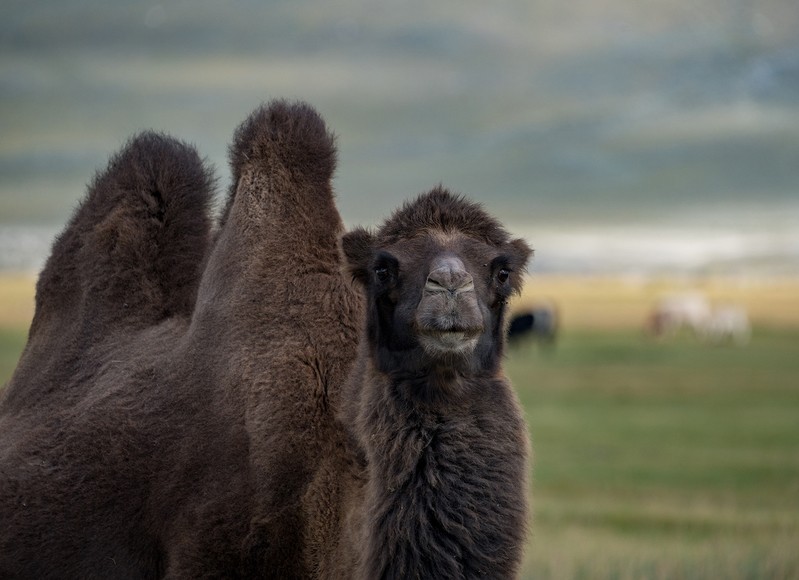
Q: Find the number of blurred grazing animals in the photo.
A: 3